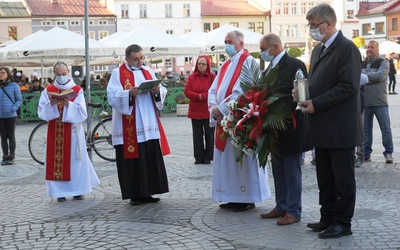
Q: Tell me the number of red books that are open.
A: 1